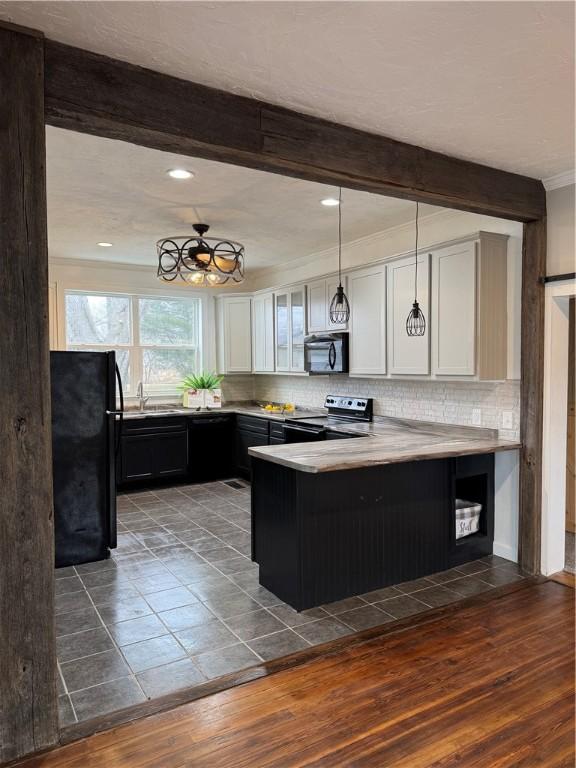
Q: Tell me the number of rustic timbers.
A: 3